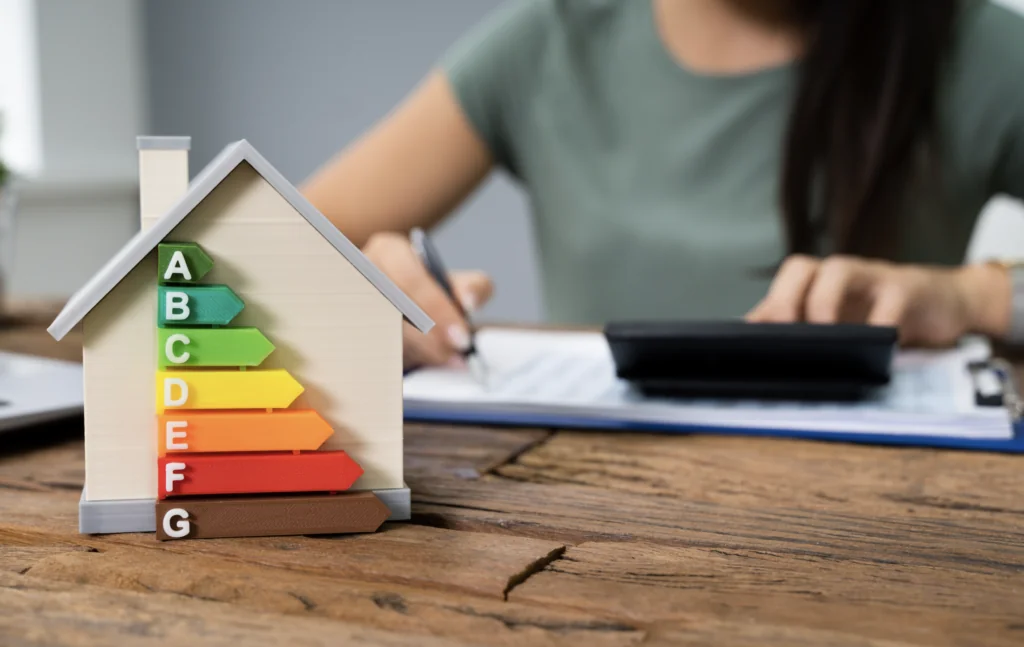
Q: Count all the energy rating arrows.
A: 7